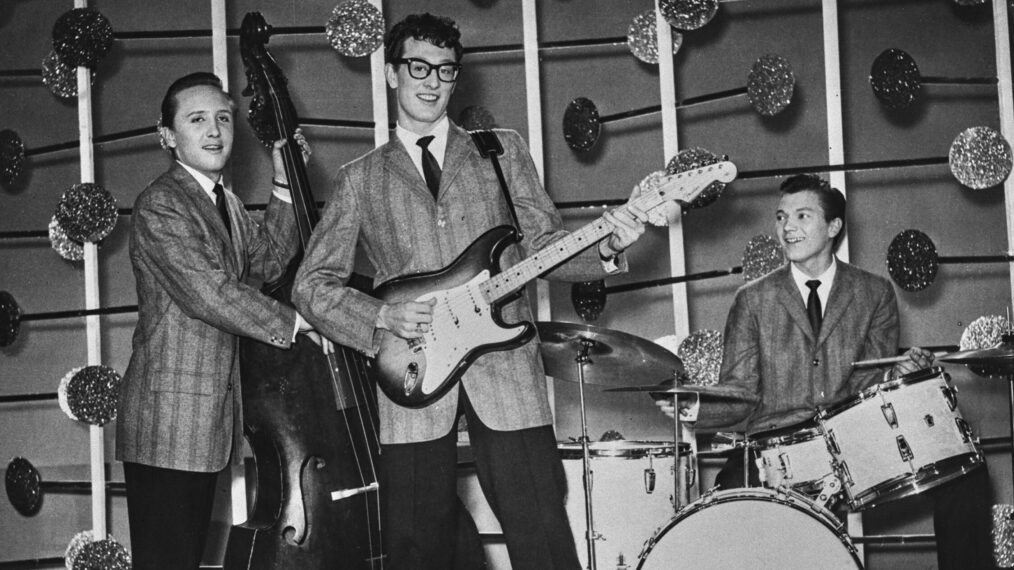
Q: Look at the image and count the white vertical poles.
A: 7